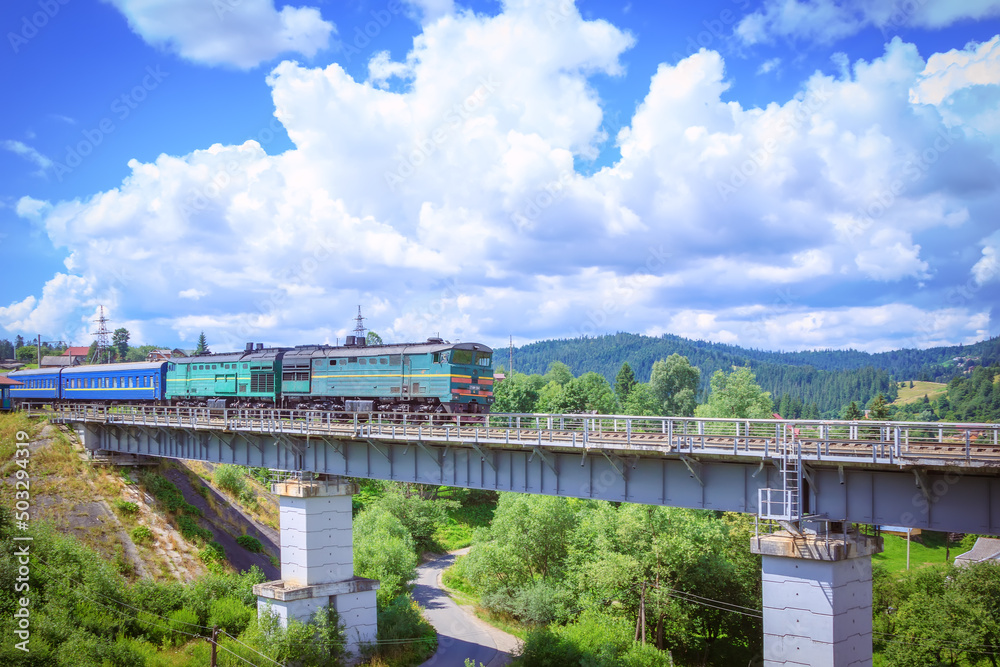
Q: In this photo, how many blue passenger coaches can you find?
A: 2